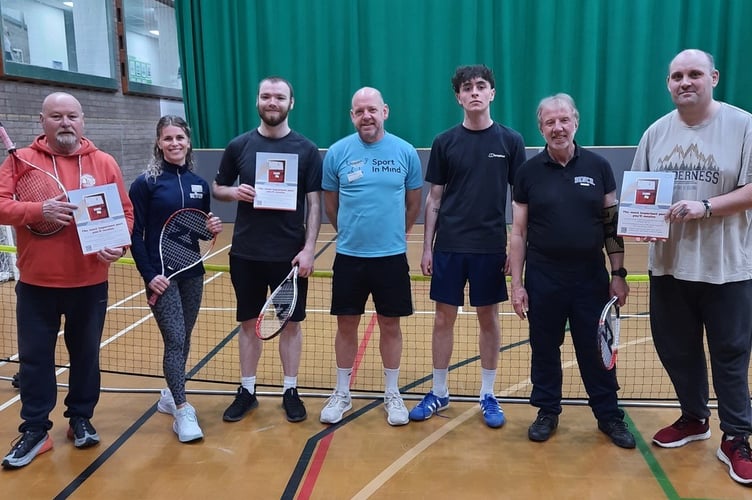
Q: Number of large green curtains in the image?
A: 1